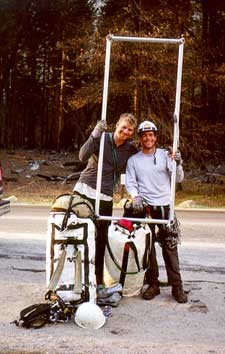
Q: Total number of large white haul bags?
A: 2